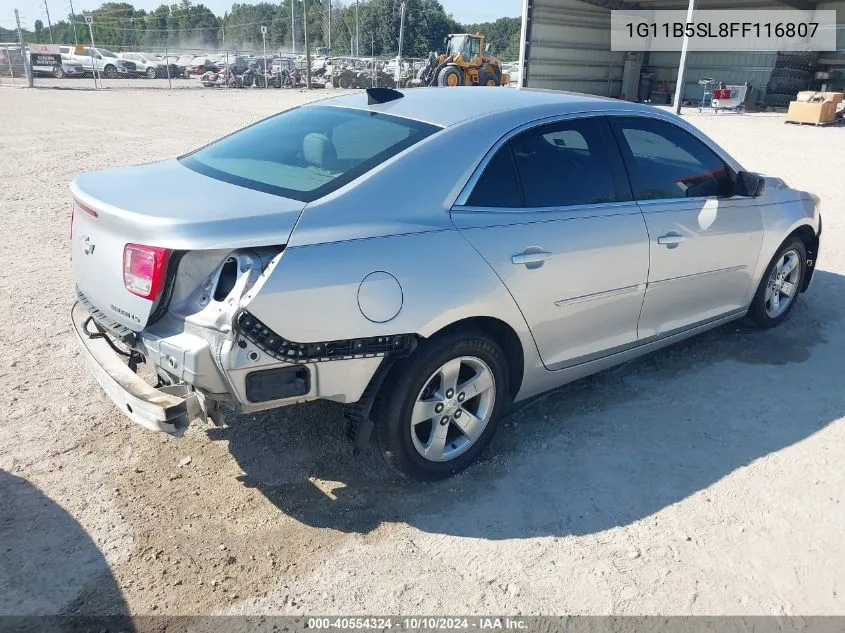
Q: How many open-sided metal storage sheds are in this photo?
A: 1